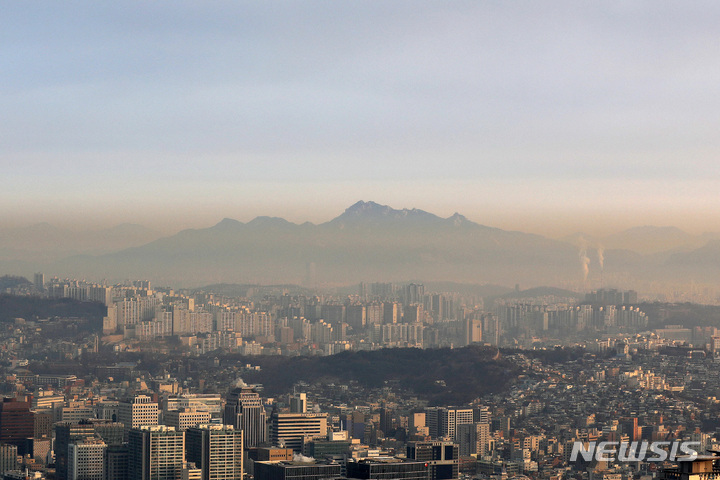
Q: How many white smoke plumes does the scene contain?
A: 2